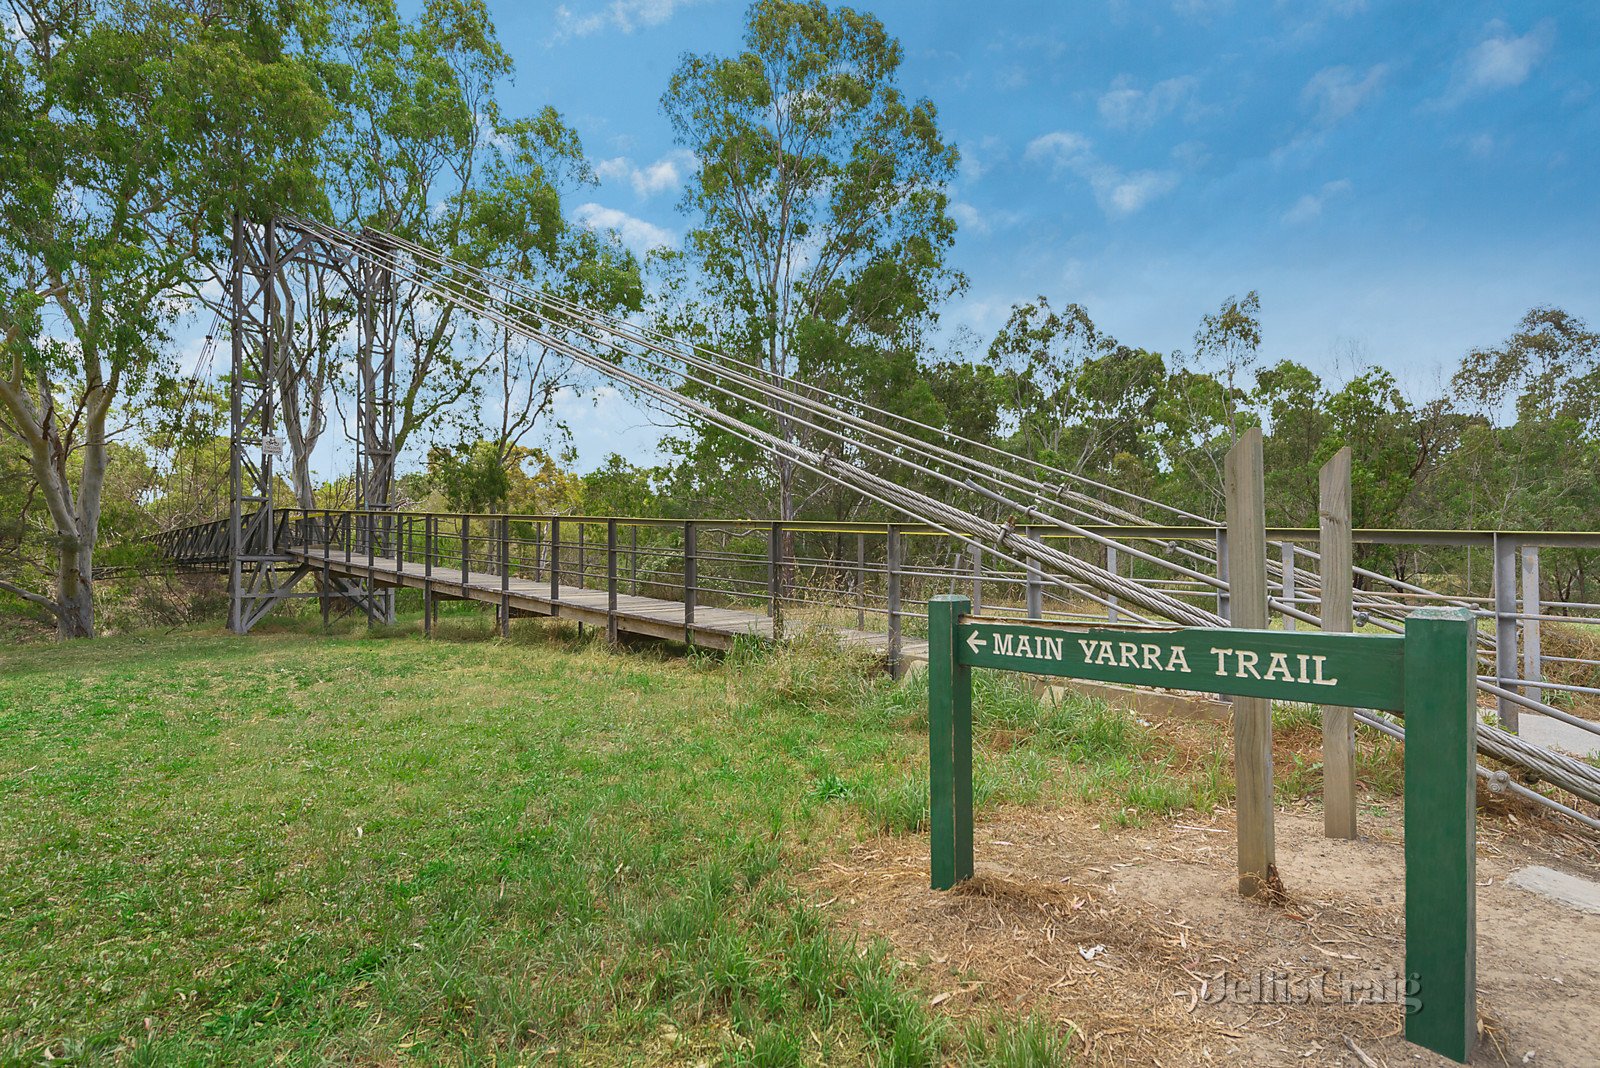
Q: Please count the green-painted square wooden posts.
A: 2